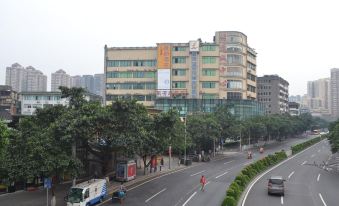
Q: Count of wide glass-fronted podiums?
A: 1